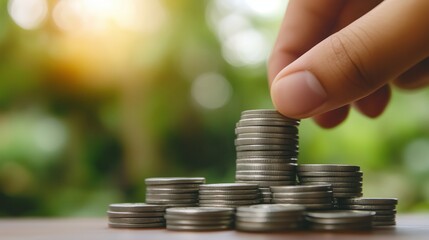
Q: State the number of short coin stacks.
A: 9